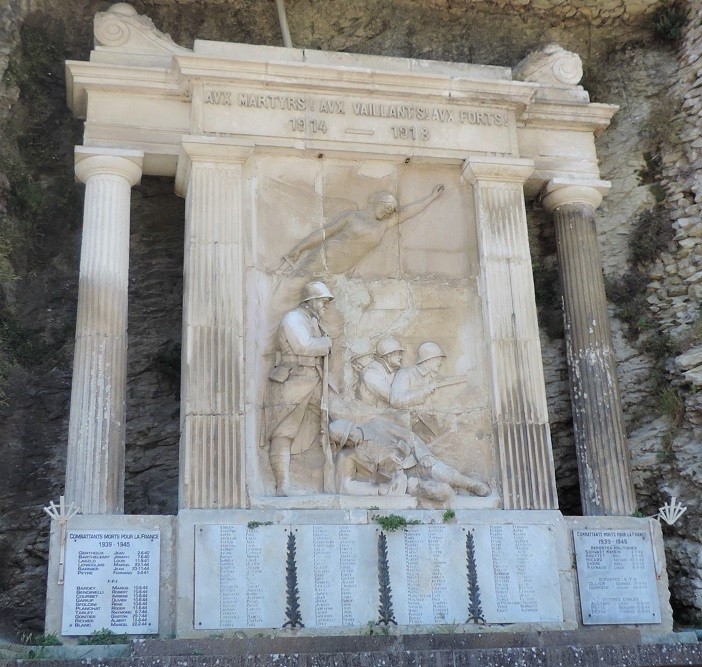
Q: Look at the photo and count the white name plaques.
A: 6